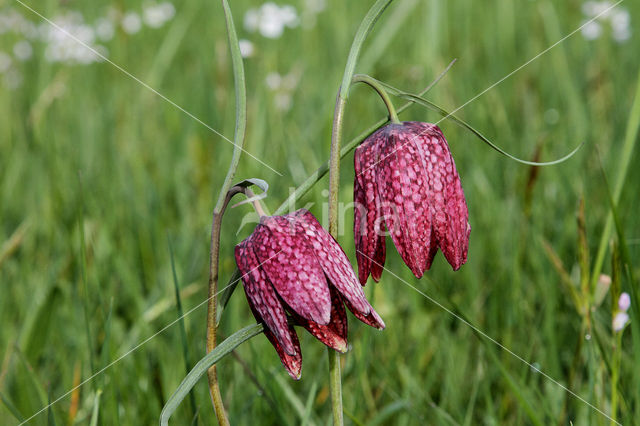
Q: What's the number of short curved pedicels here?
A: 2